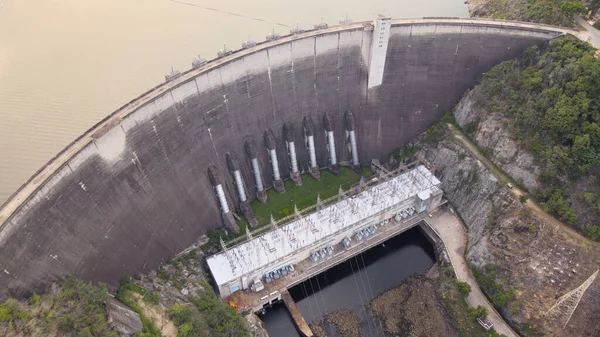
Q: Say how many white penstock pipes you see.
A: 8